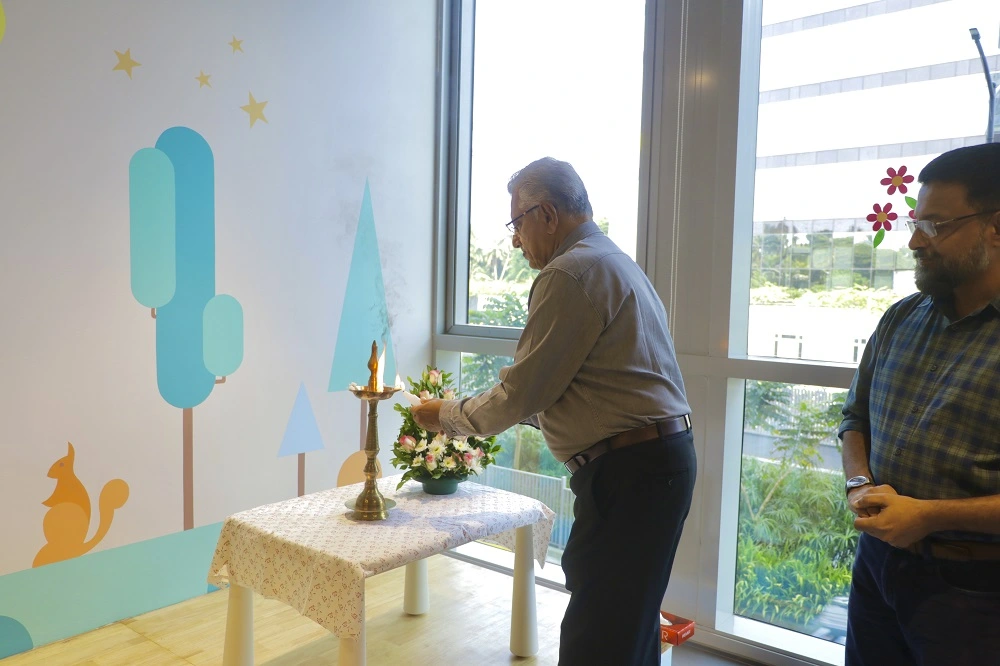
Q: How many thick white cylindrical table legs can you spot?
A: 4